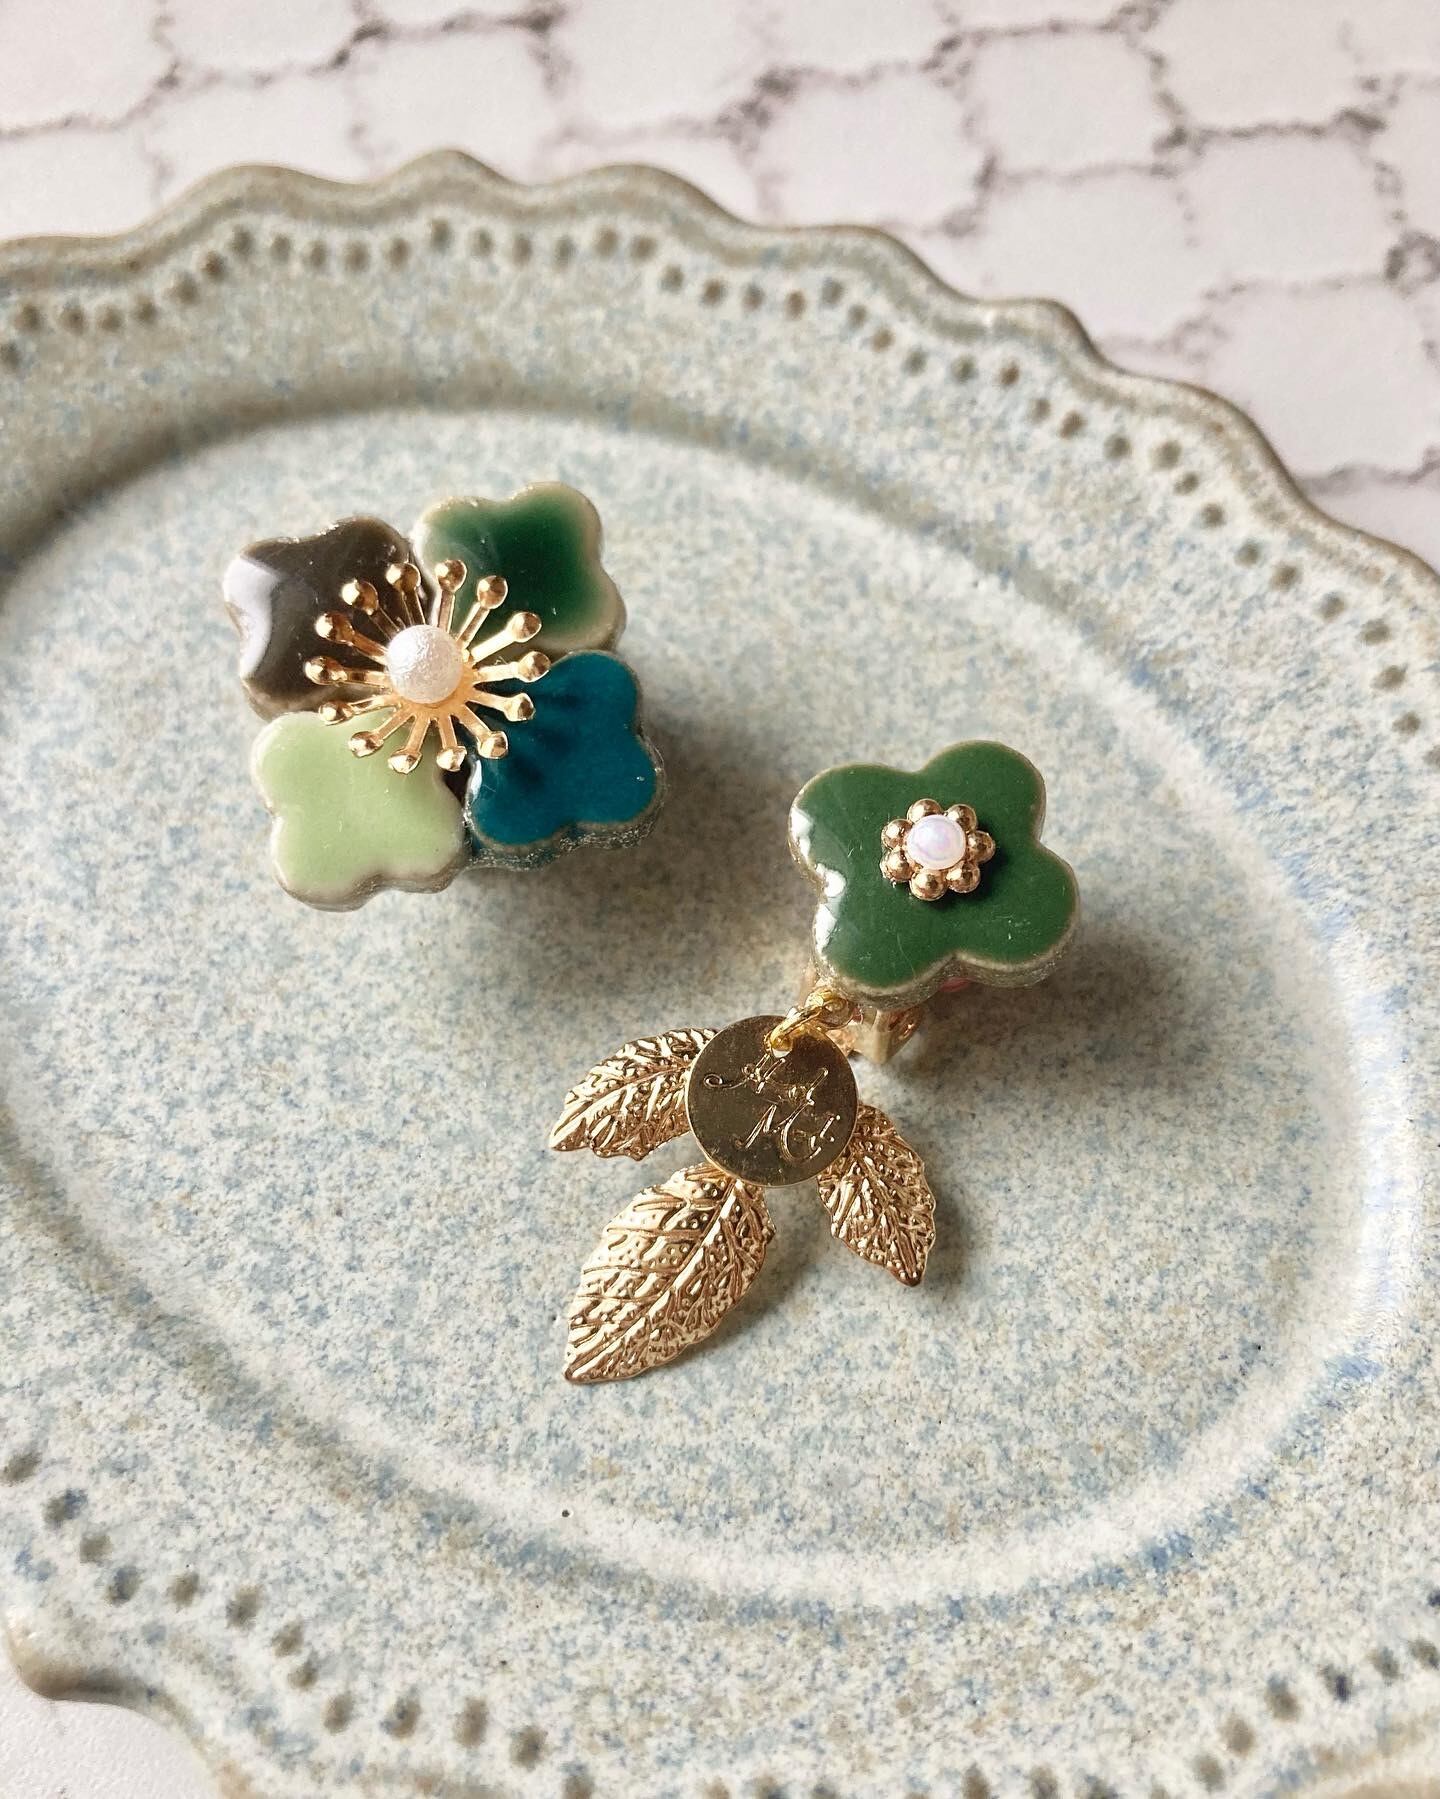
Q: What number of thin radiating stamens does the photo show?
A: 14